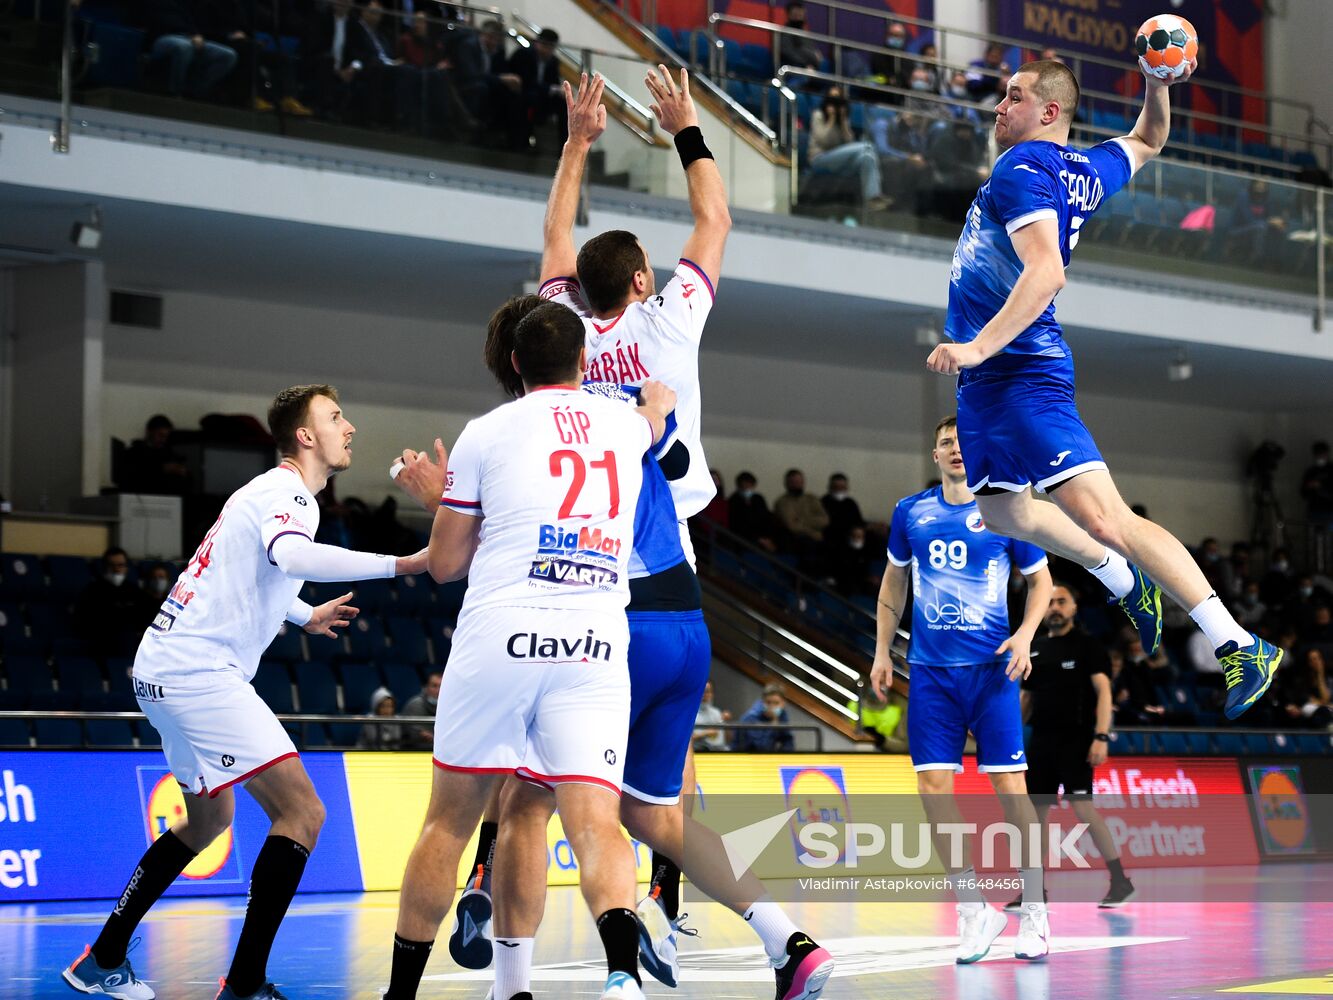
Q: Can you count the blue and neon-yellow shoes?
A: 2